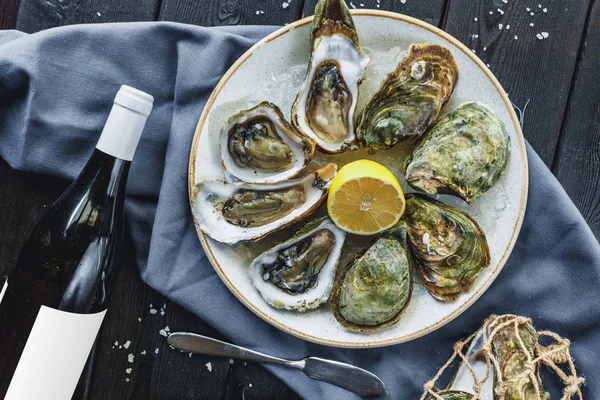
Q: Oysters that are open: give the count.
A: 4